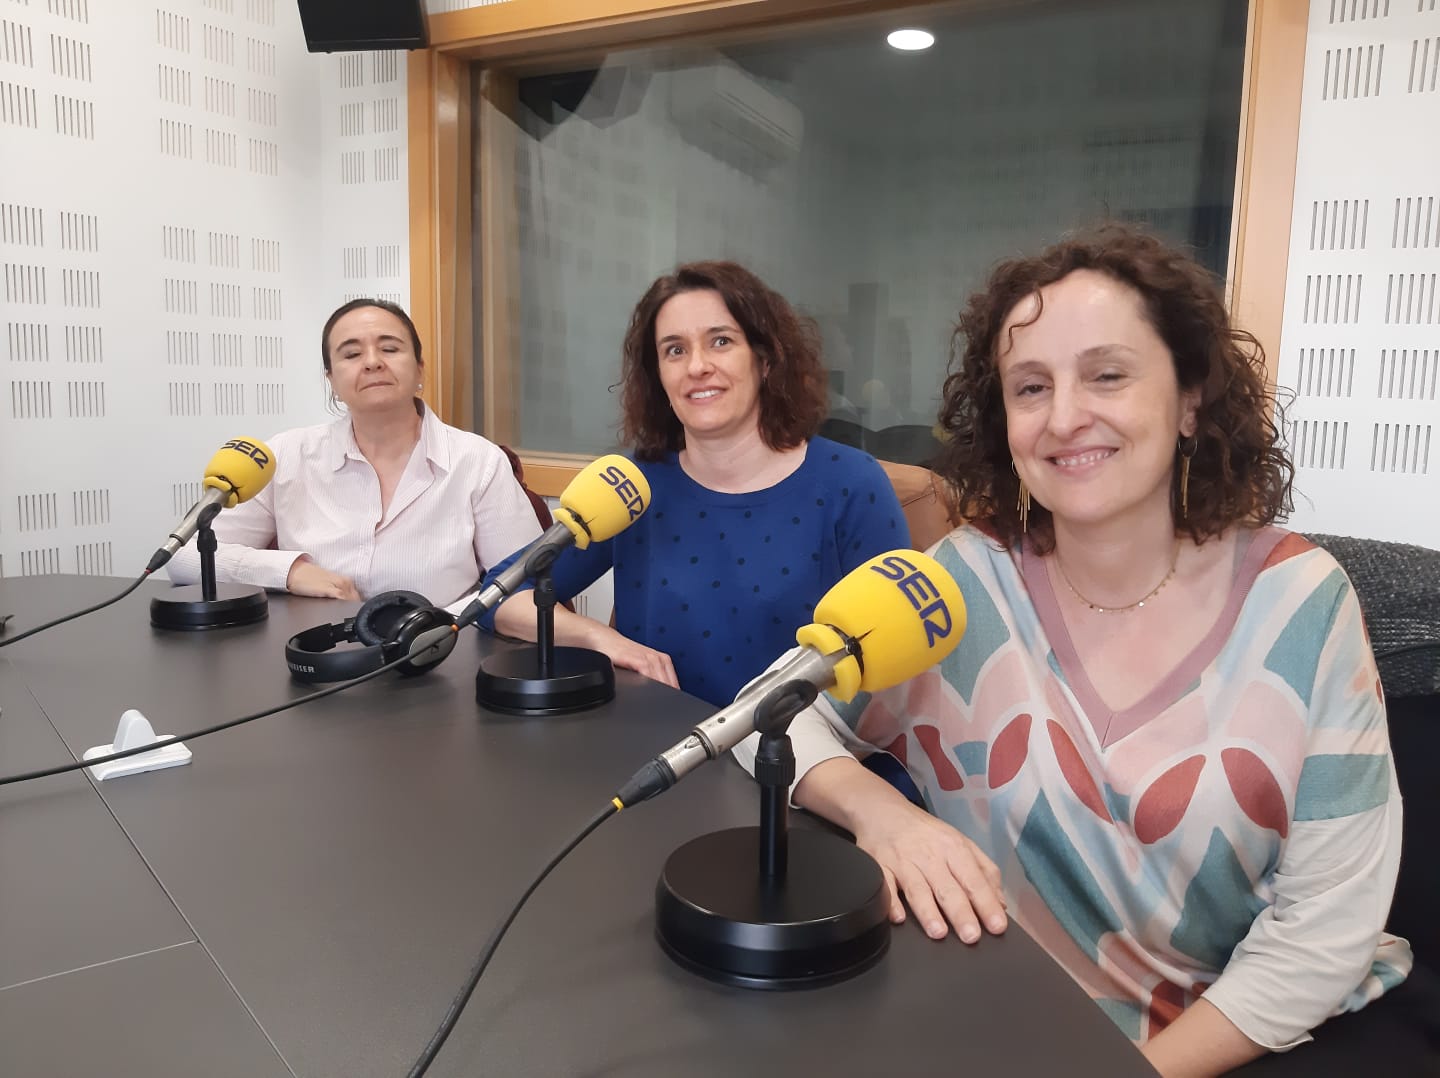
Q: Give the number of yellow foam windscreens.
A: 3